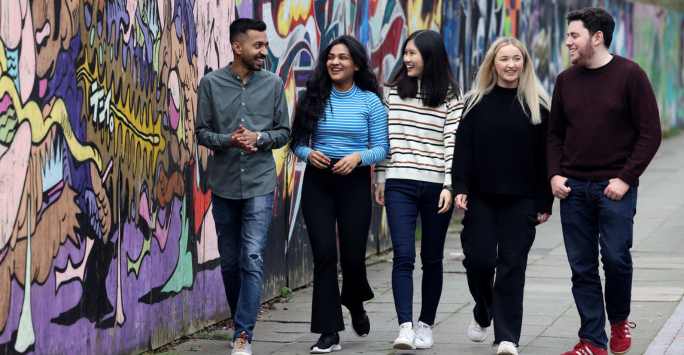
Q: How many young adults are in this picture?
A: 5